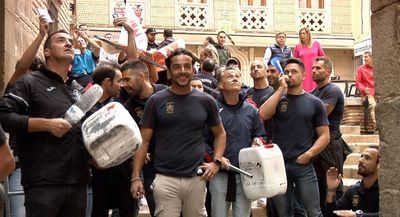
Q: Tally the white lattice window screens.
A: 3